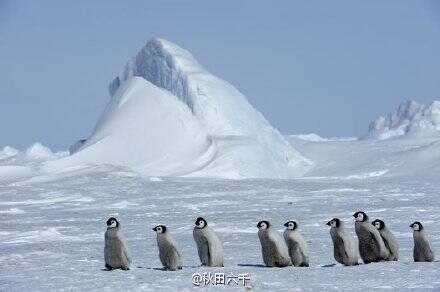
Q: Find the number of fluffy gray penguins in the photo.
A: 9